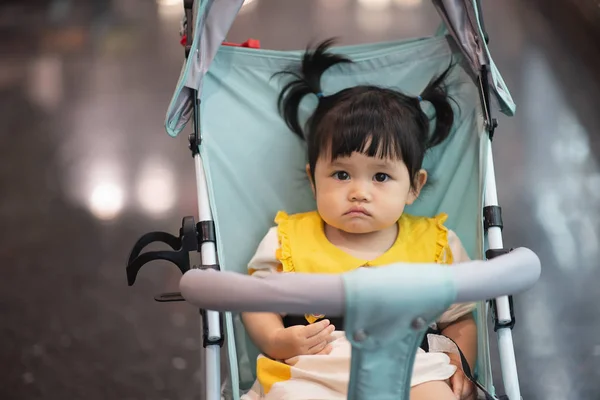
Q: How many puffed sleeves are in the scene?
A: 2